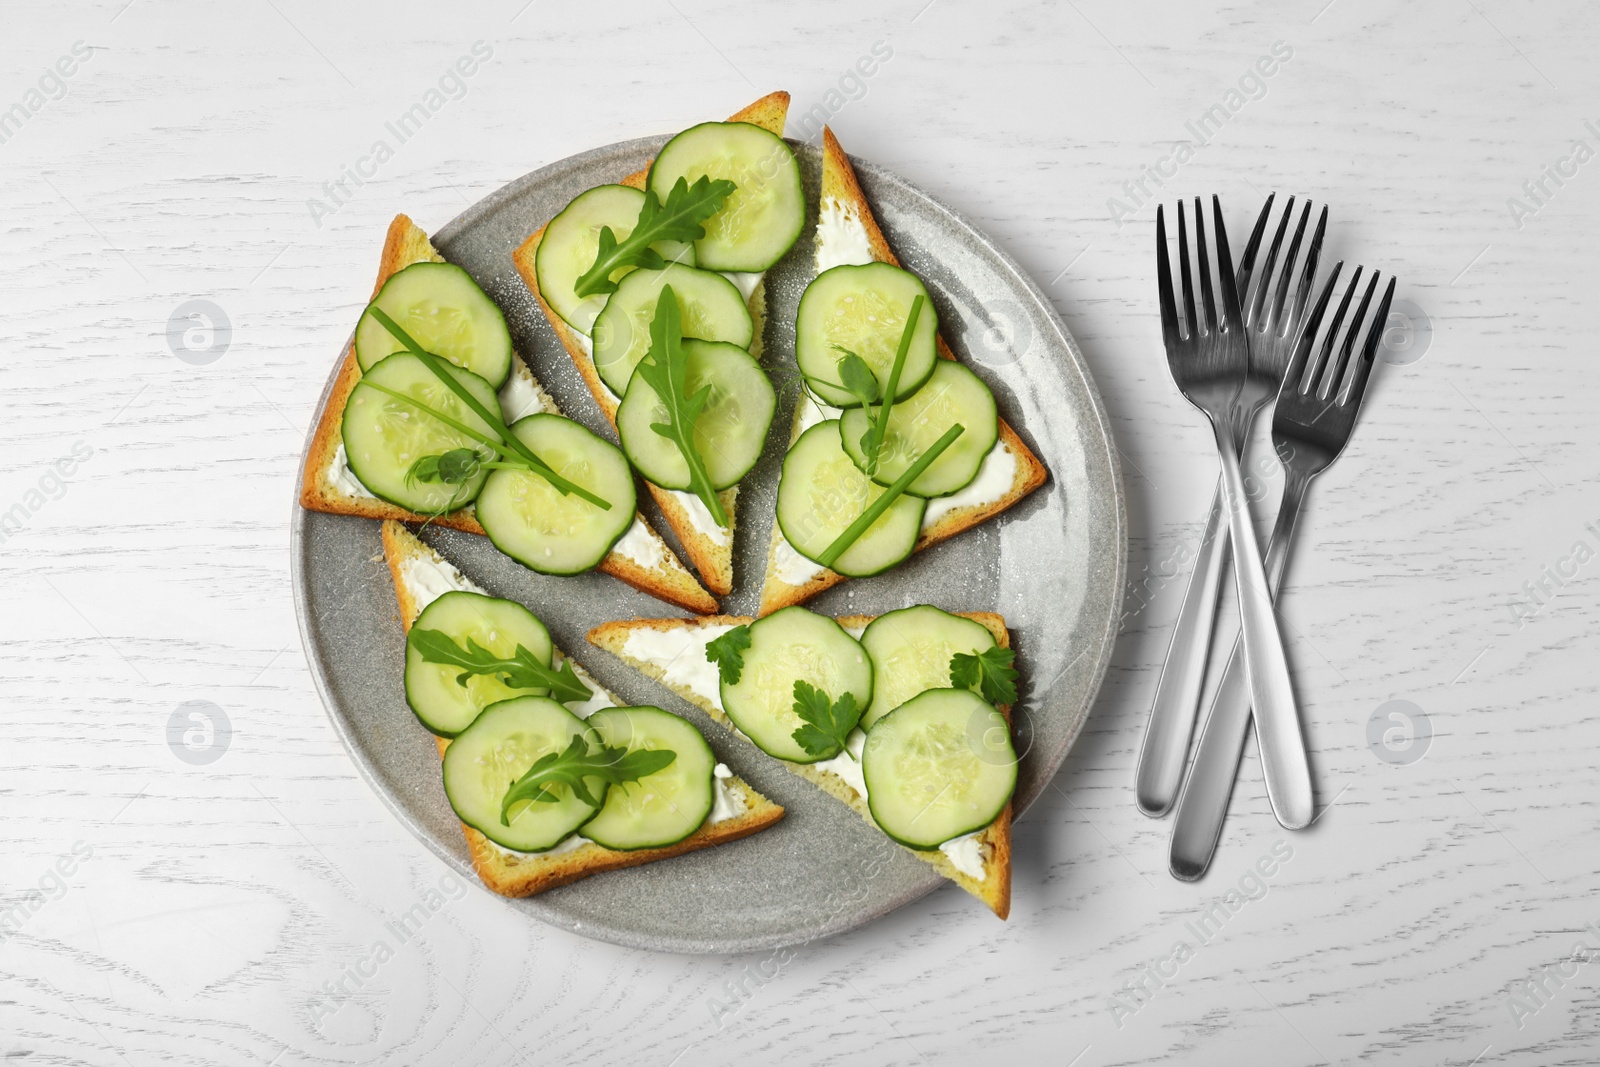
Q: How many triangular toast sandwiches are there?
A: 5